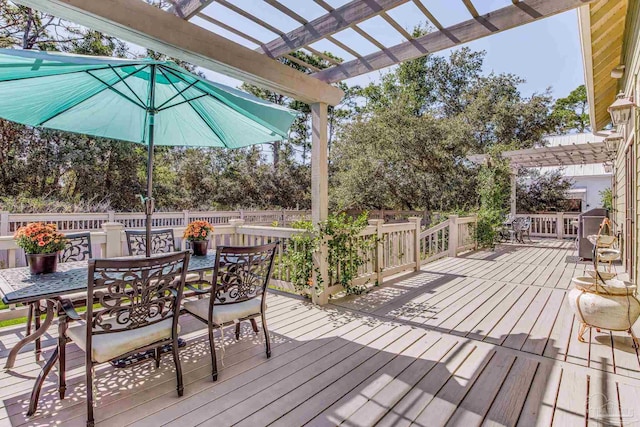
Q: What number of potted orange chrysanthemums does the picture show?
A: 2